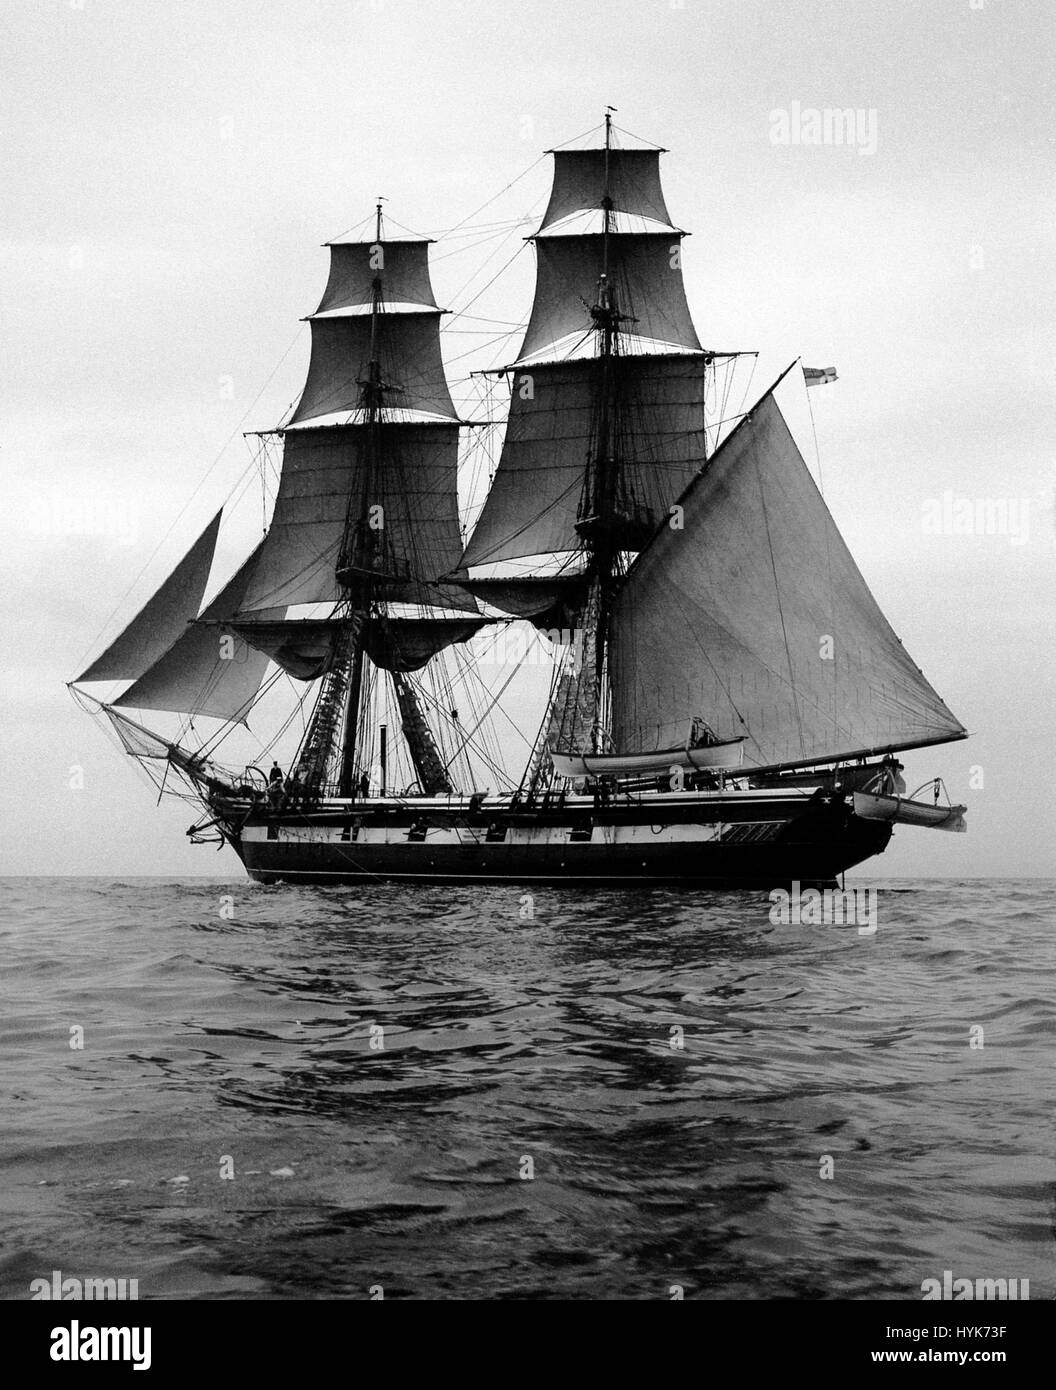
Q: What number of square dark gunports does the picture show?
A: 5